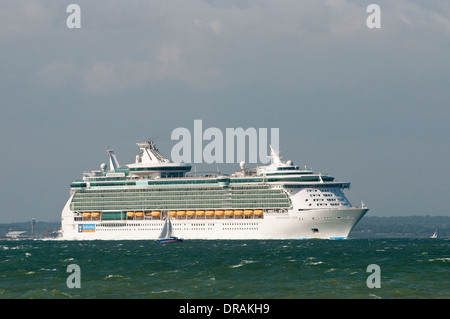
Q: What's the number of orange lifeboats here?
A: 15